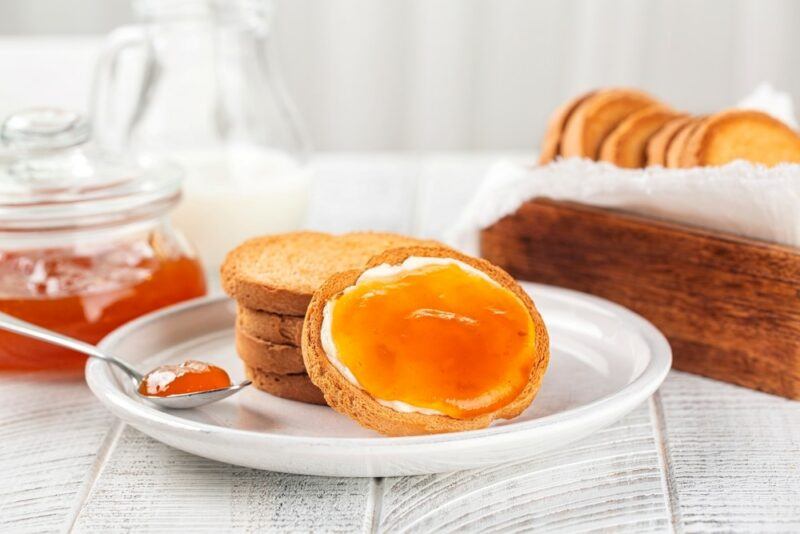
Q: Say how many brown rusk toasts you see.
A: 11